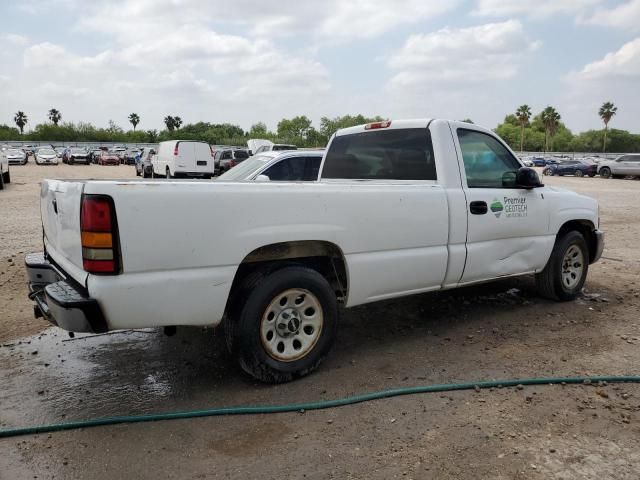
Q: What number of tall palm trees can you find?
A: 8